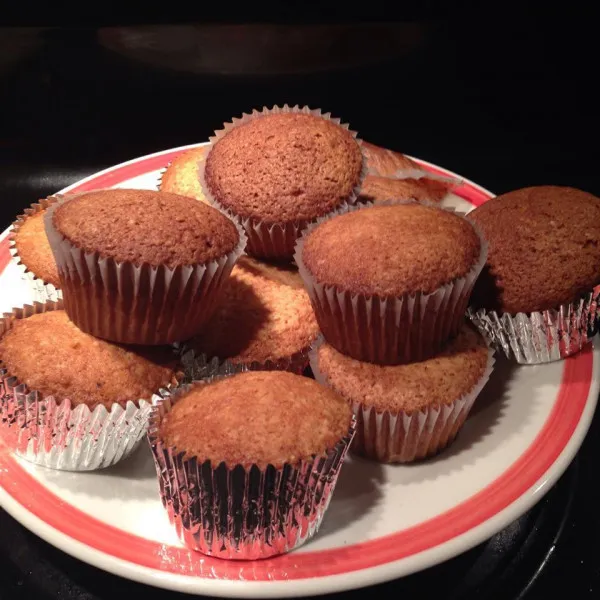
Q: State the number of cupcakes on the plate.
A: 11